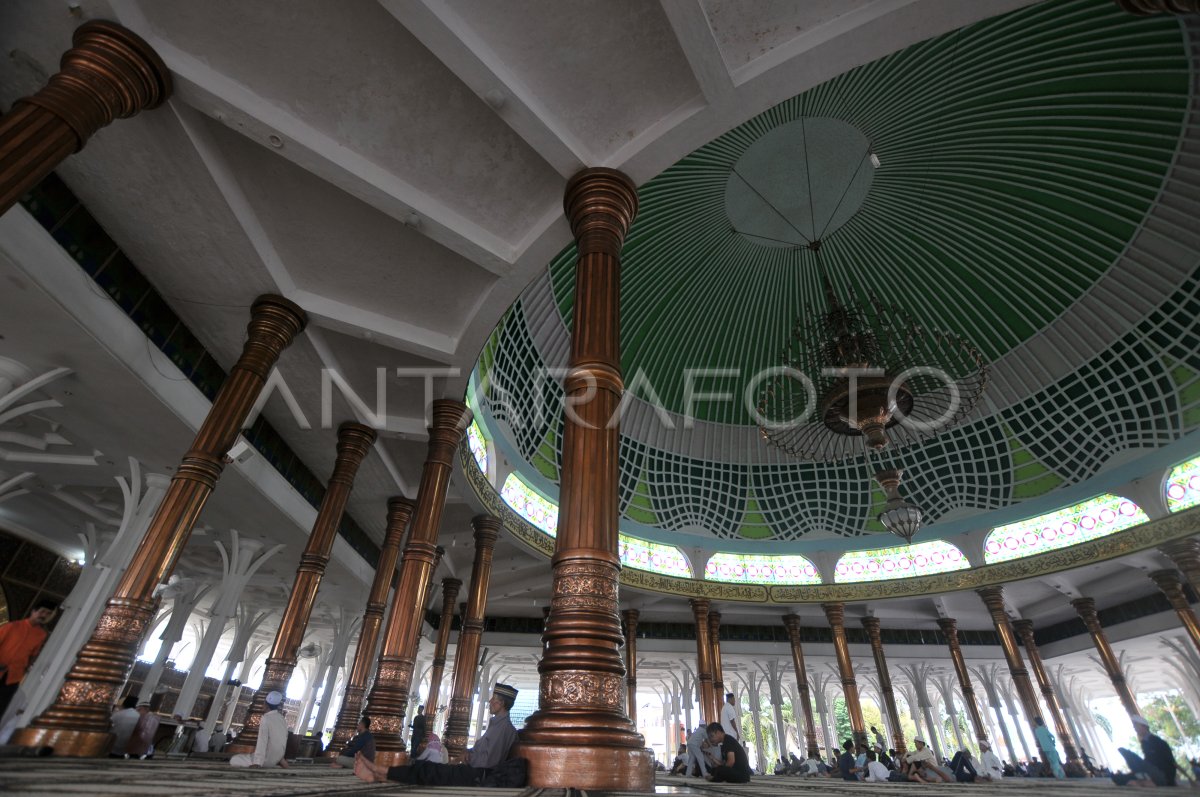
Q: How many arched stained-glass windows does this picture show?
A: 7